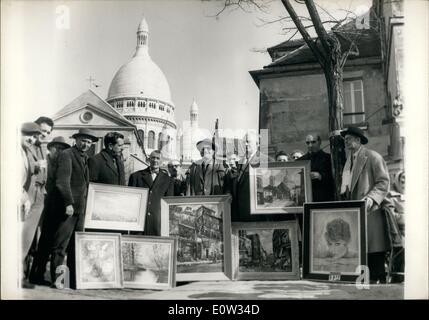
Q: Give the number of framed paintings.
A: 7